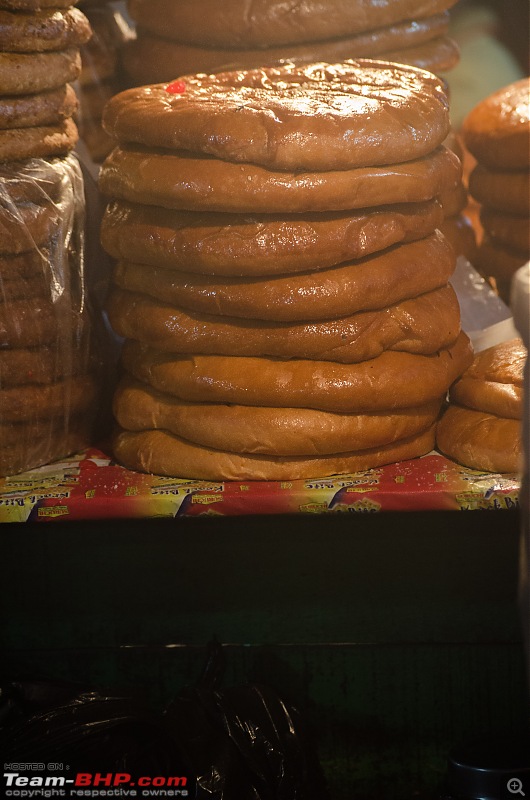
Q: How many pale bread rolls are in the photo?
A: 0